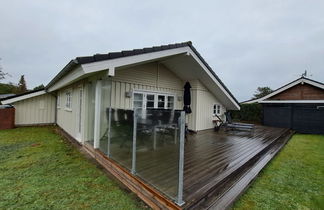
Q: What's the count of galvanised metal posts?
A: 3